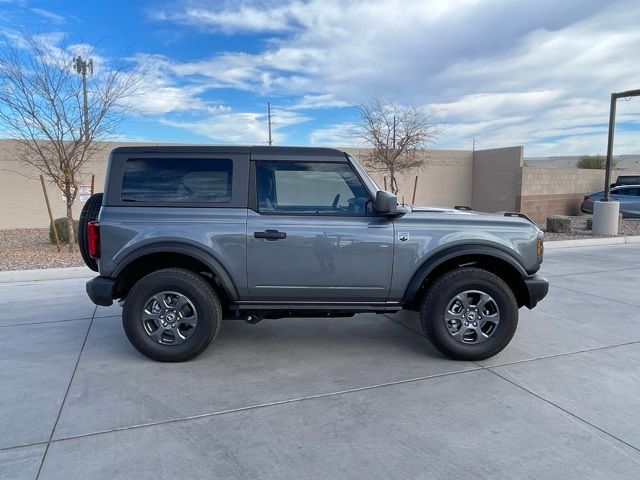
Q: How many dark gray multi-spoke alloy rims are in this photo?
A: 2